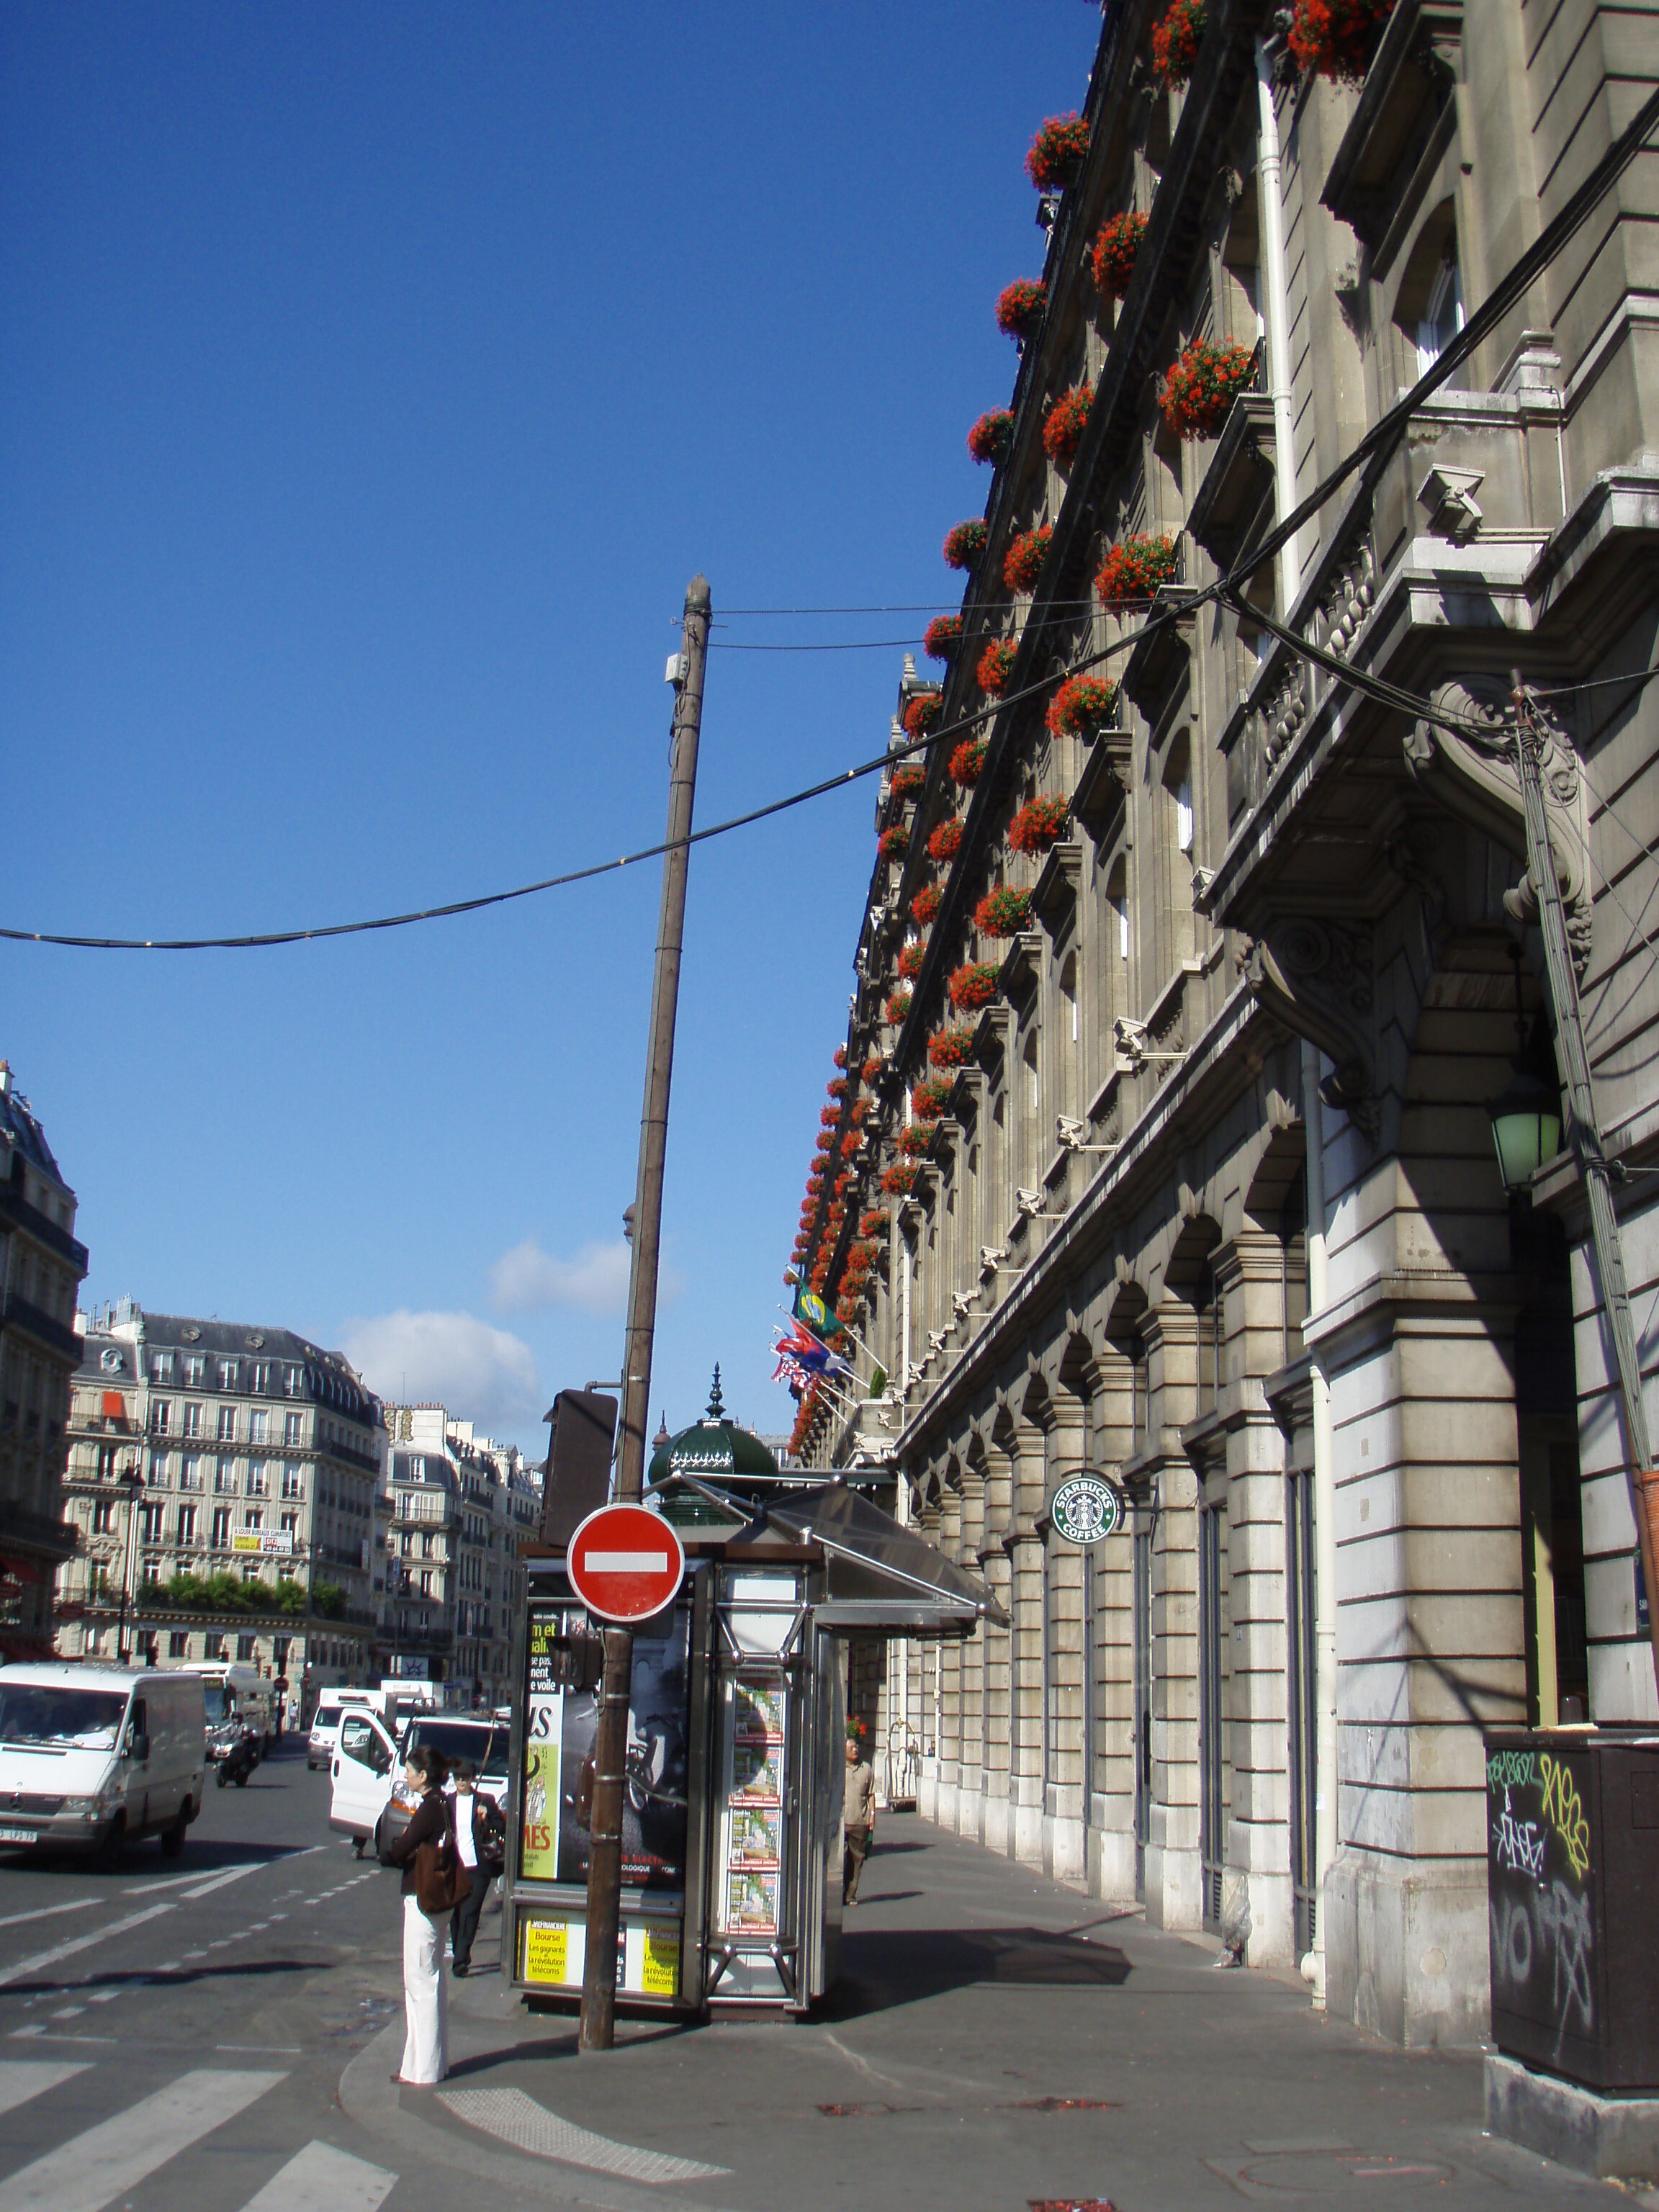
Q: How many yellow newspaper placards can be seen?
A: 2